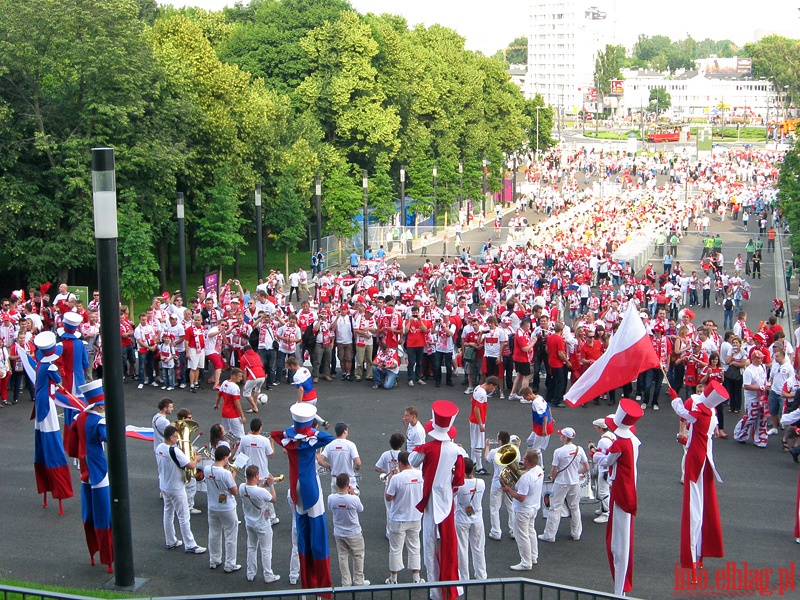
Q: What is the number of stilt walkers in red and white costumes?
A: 3